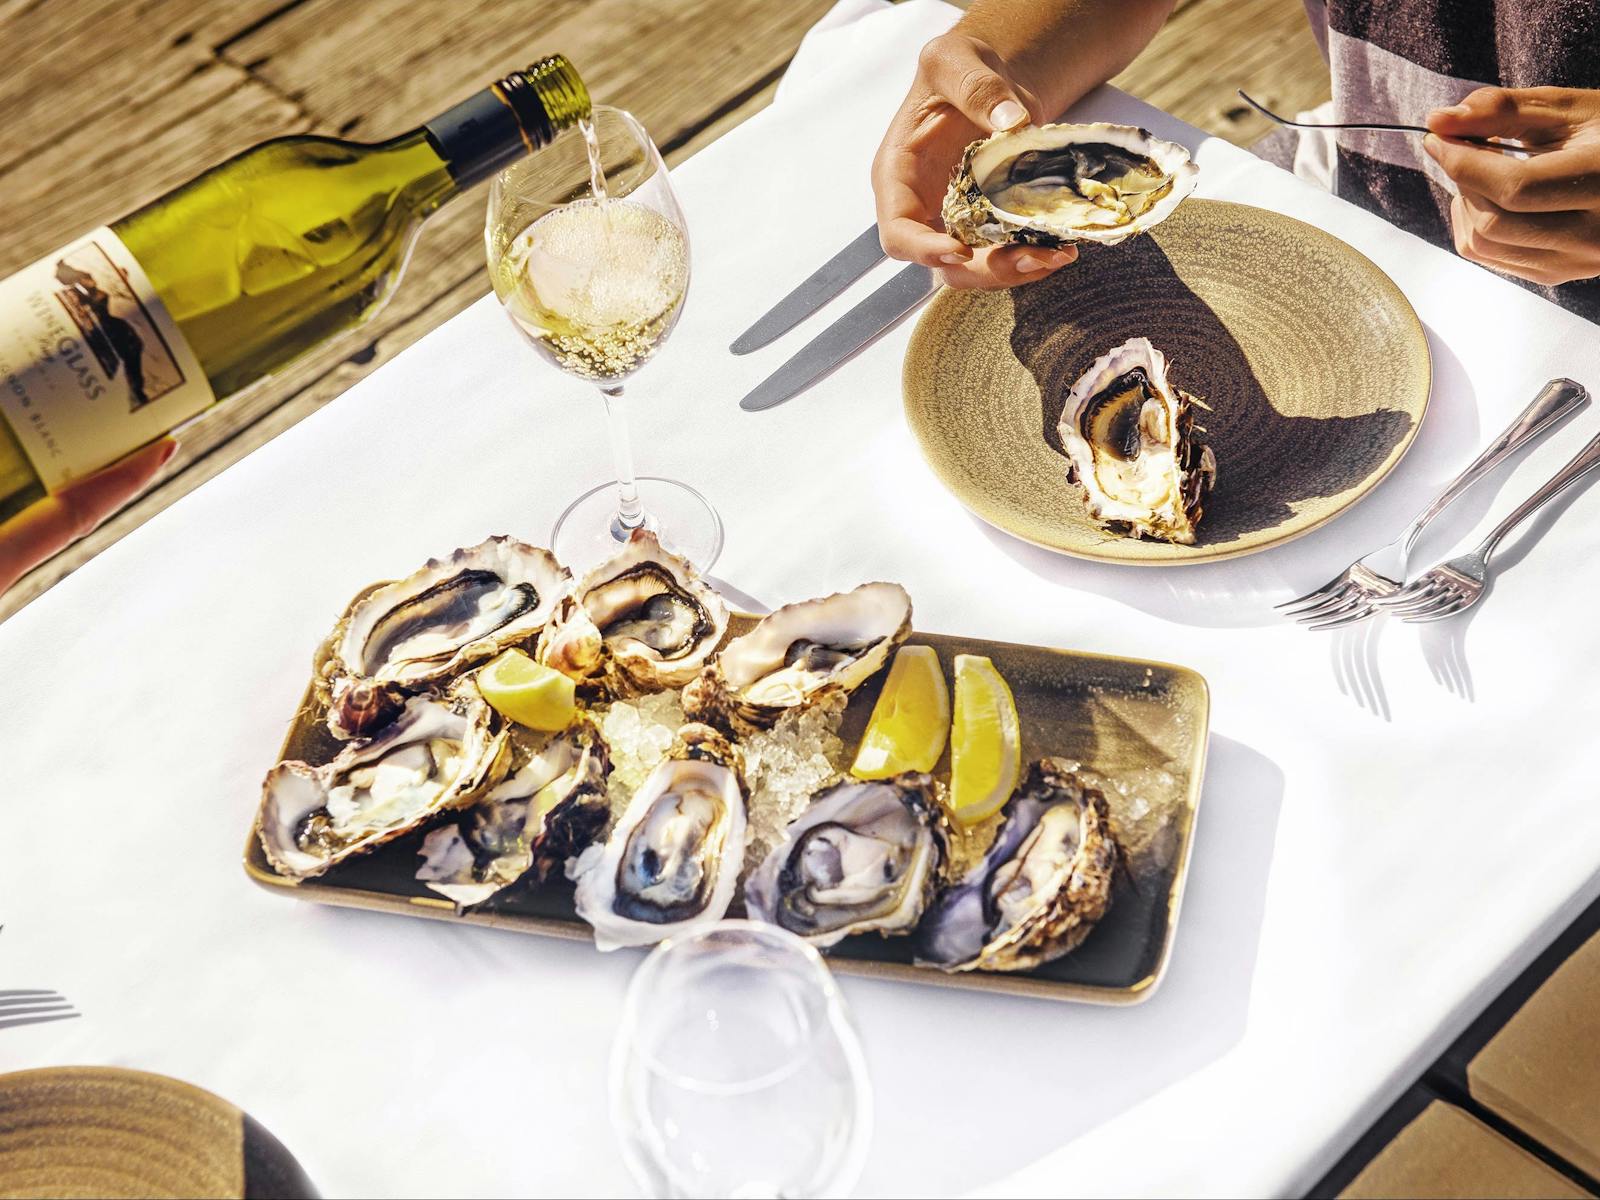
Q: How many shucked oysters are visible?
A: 10